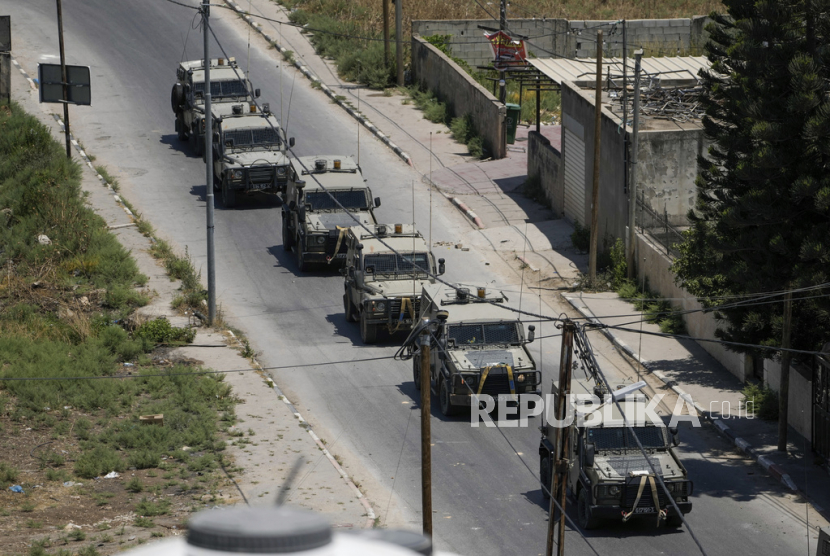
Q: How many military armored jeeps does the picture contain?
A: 6